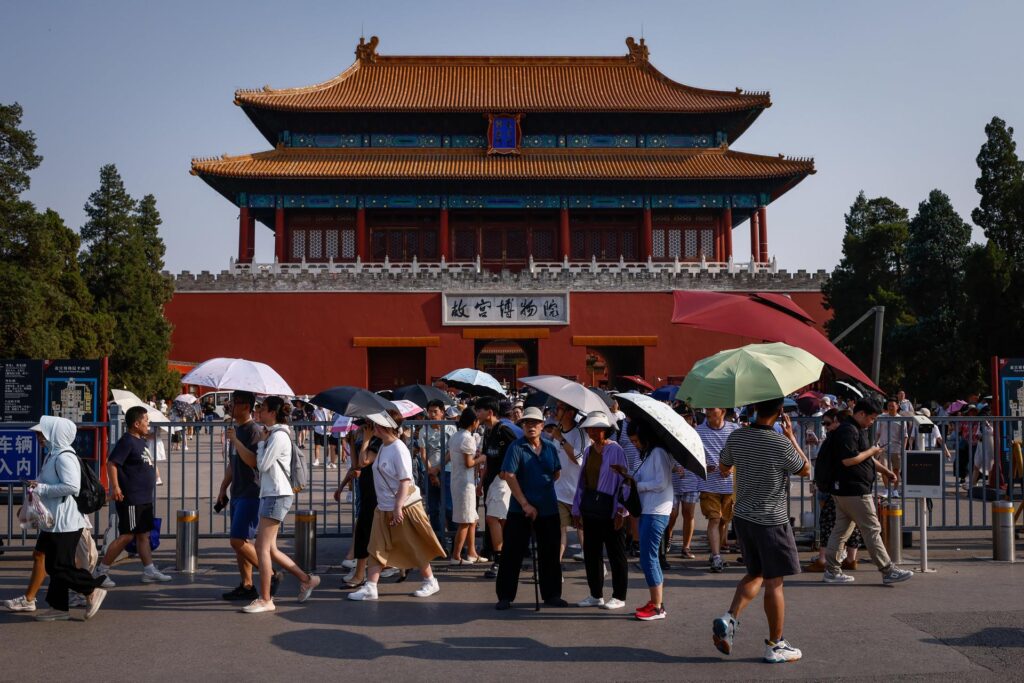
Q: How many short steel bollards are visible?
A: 4